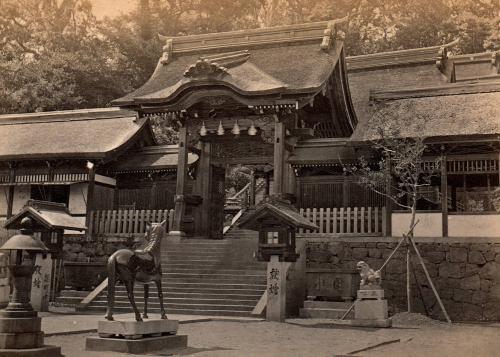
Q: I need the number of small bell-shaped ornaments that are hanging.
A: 4